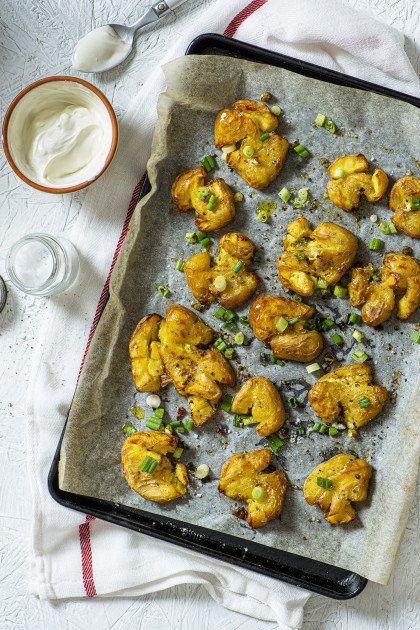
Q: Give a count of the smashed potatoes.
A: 14